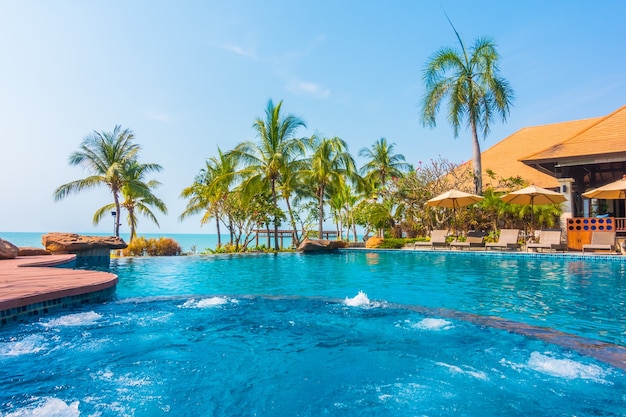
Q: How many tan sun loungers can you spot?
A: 5